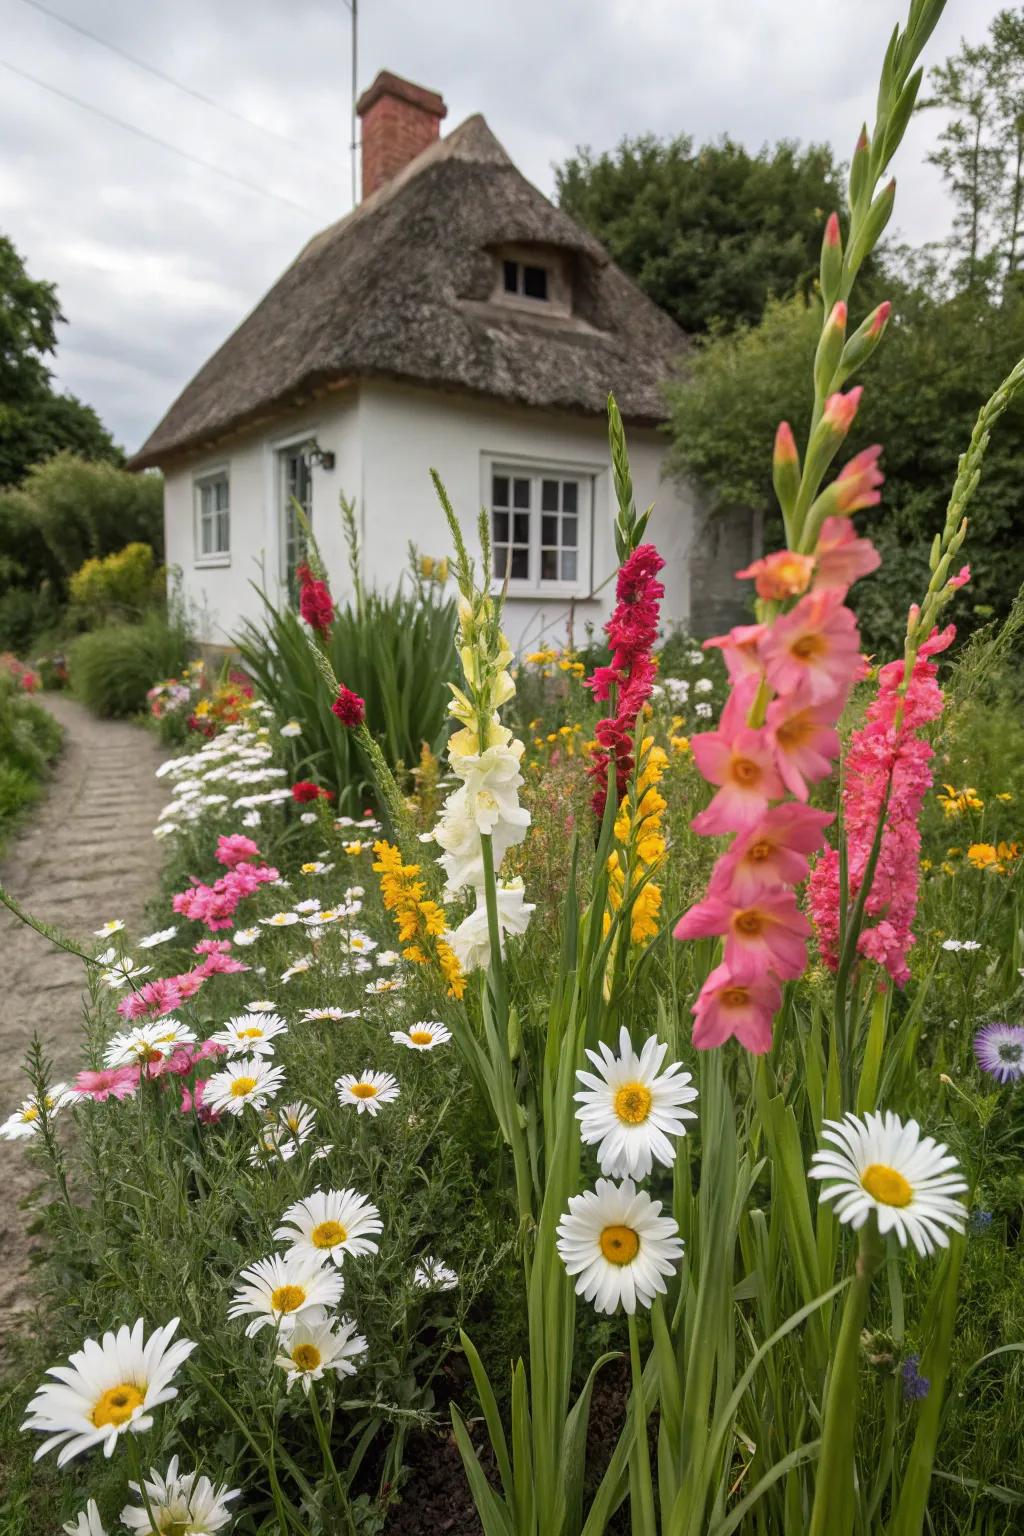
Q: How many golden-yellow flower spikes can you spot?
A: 2